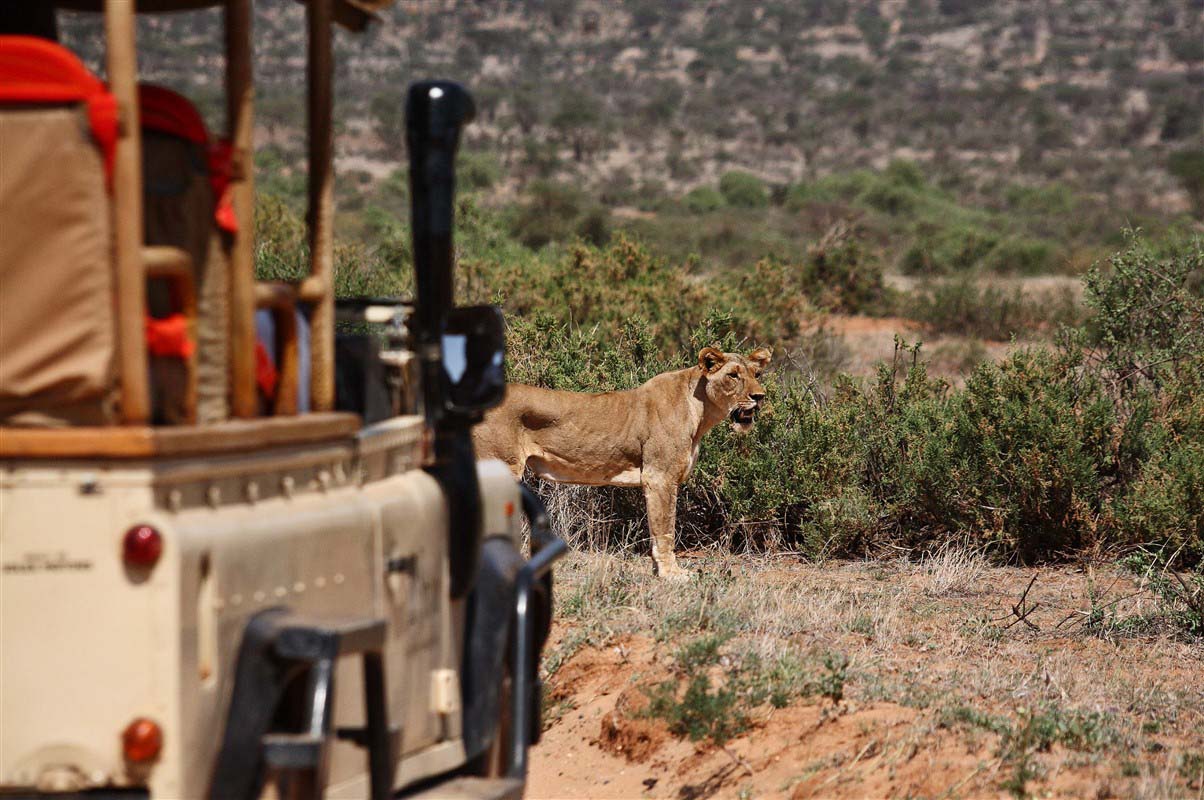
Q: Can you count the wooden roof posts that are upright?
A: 3